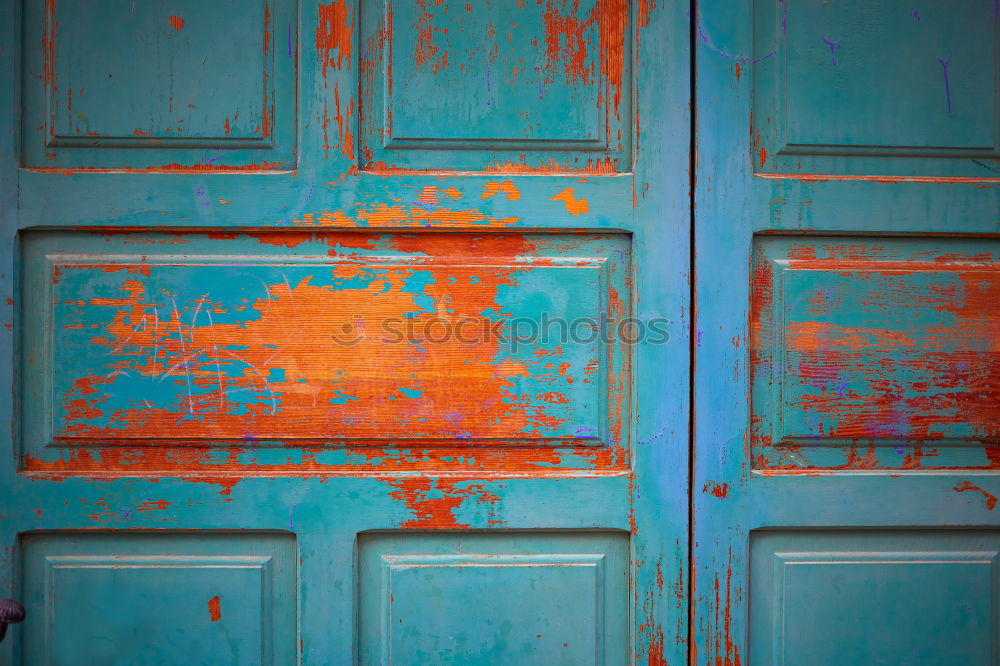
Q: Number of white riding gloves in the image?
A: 0